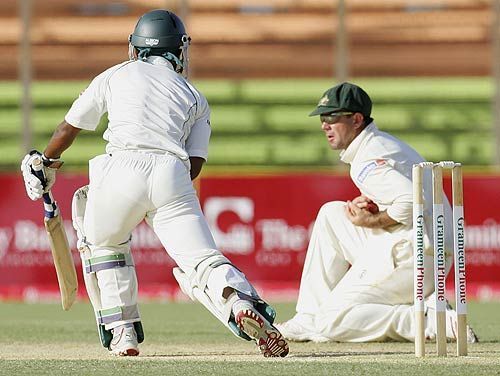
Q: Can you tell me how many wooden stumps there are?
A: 3